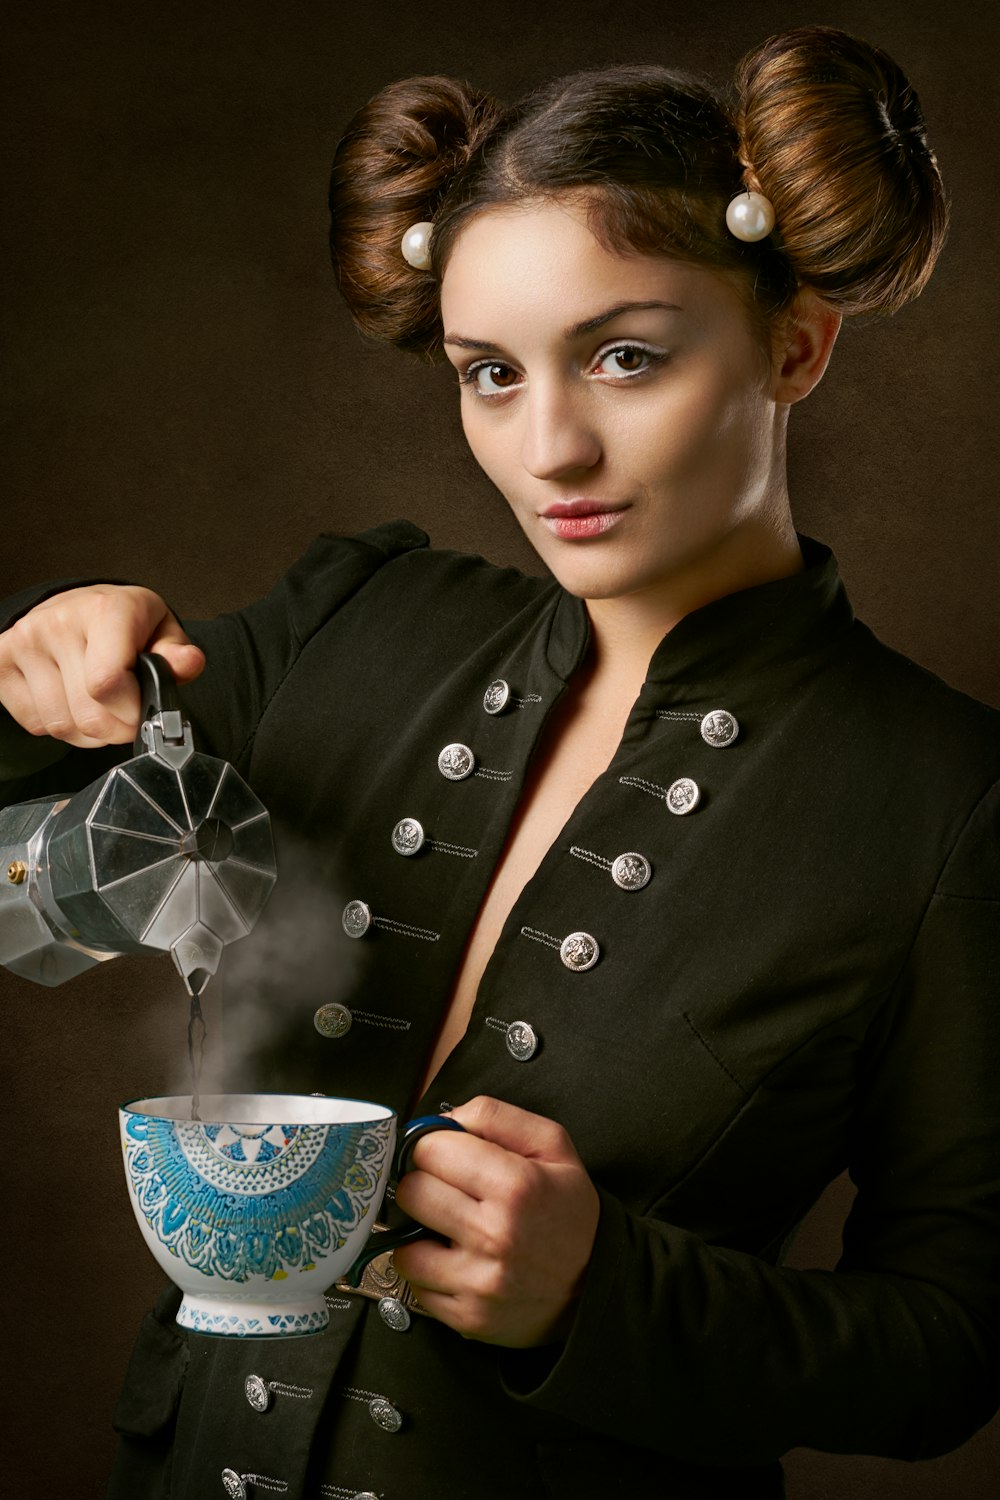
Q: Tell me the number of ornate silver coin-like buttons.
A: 15